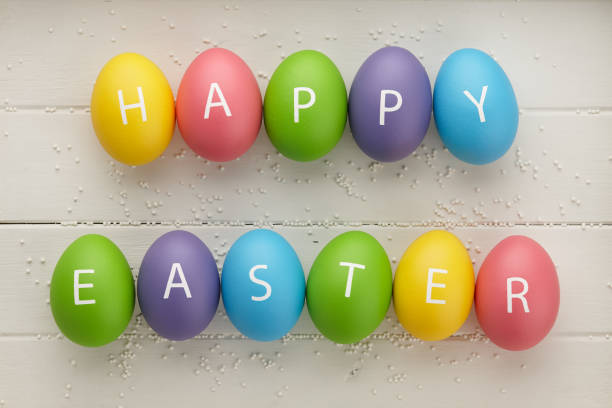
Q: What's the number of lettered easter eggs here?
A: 11